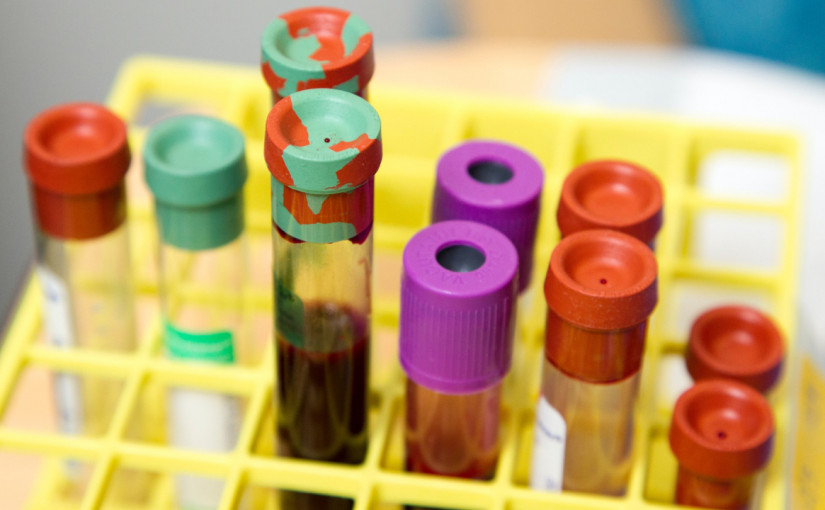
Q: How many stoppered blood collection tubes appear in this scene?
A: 10